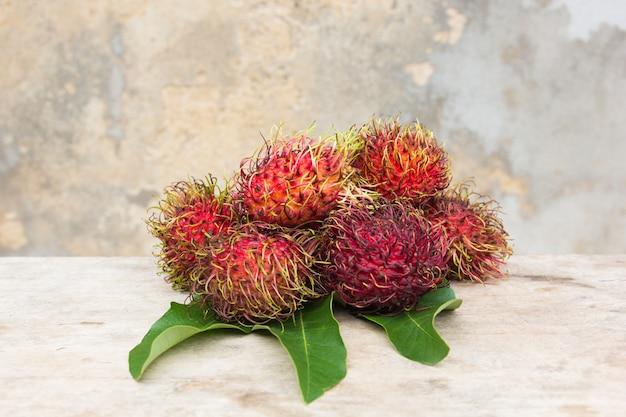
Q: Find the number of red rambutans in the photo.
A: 6